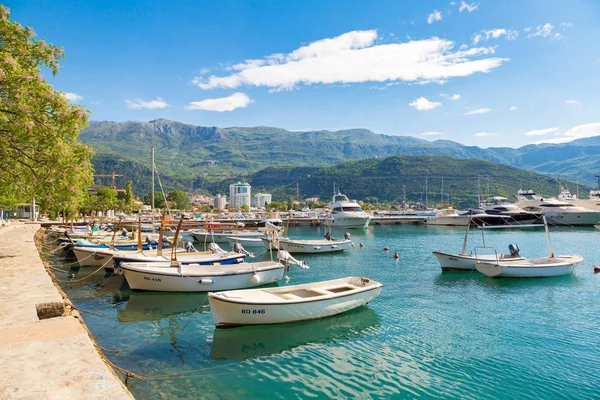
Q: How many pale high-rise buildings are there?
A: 3